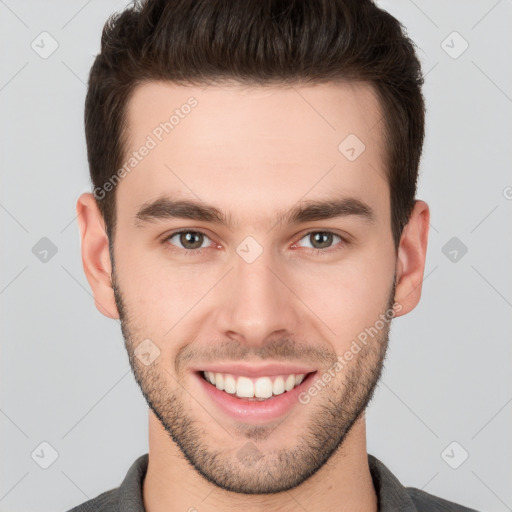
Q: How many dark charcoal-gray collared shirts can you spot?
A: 1